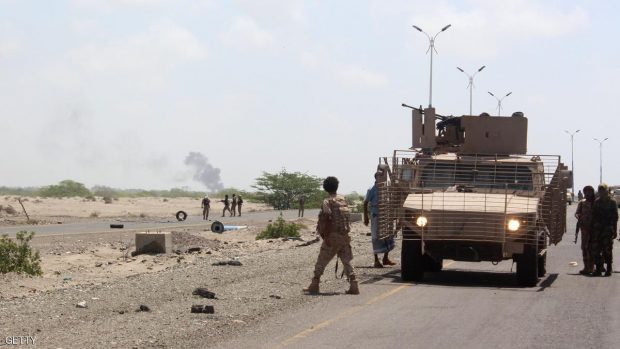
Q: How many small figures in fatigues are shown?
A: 5